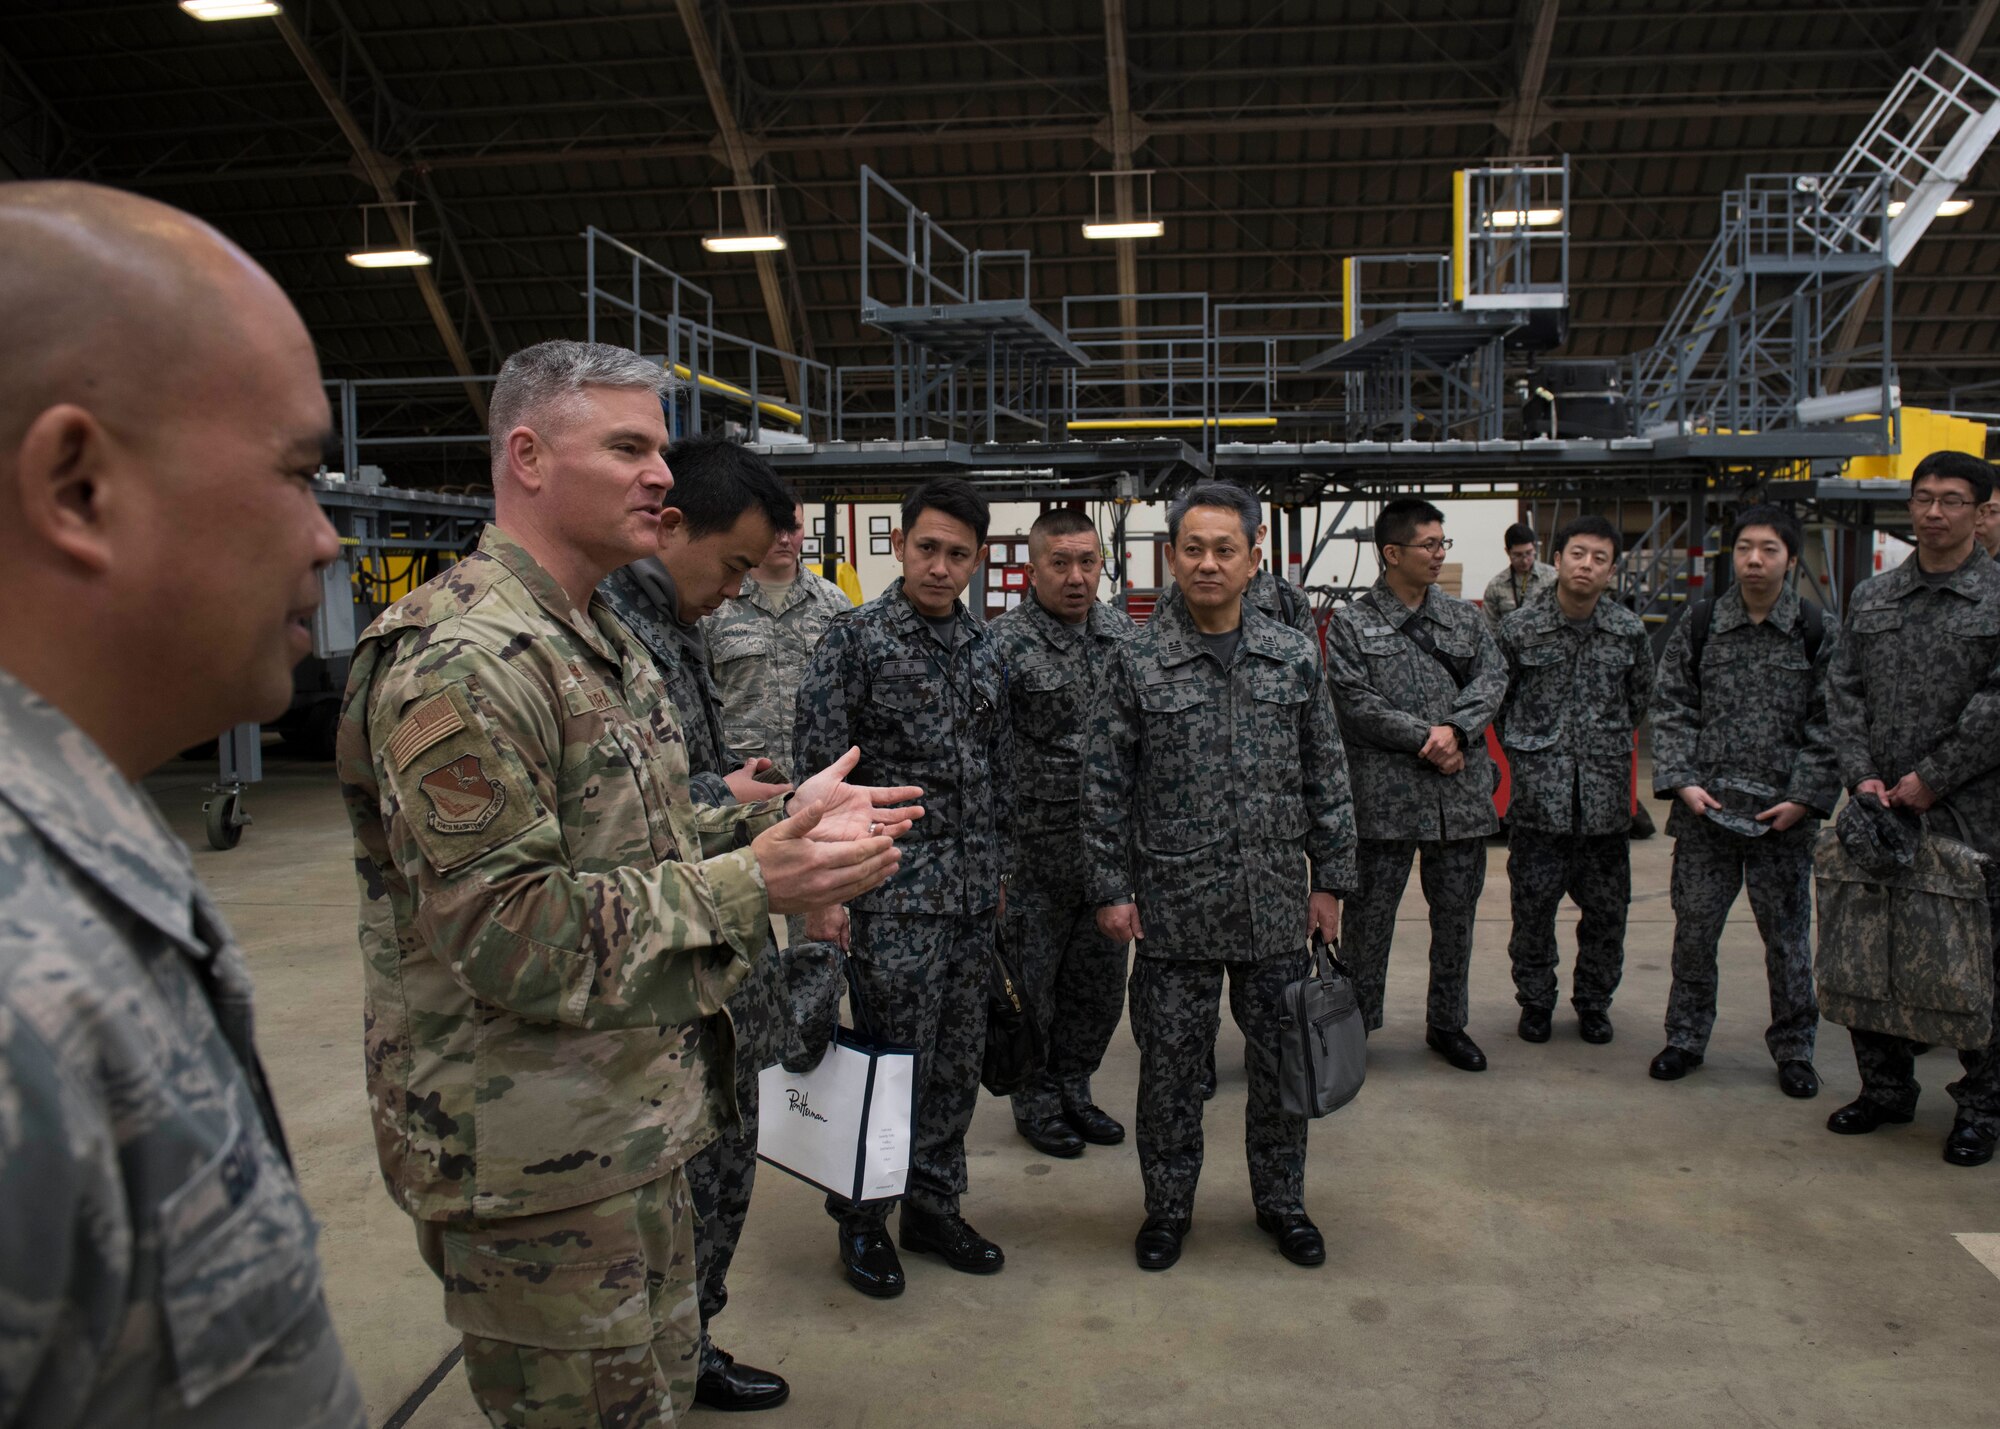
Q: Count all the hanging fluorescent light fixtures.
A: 6